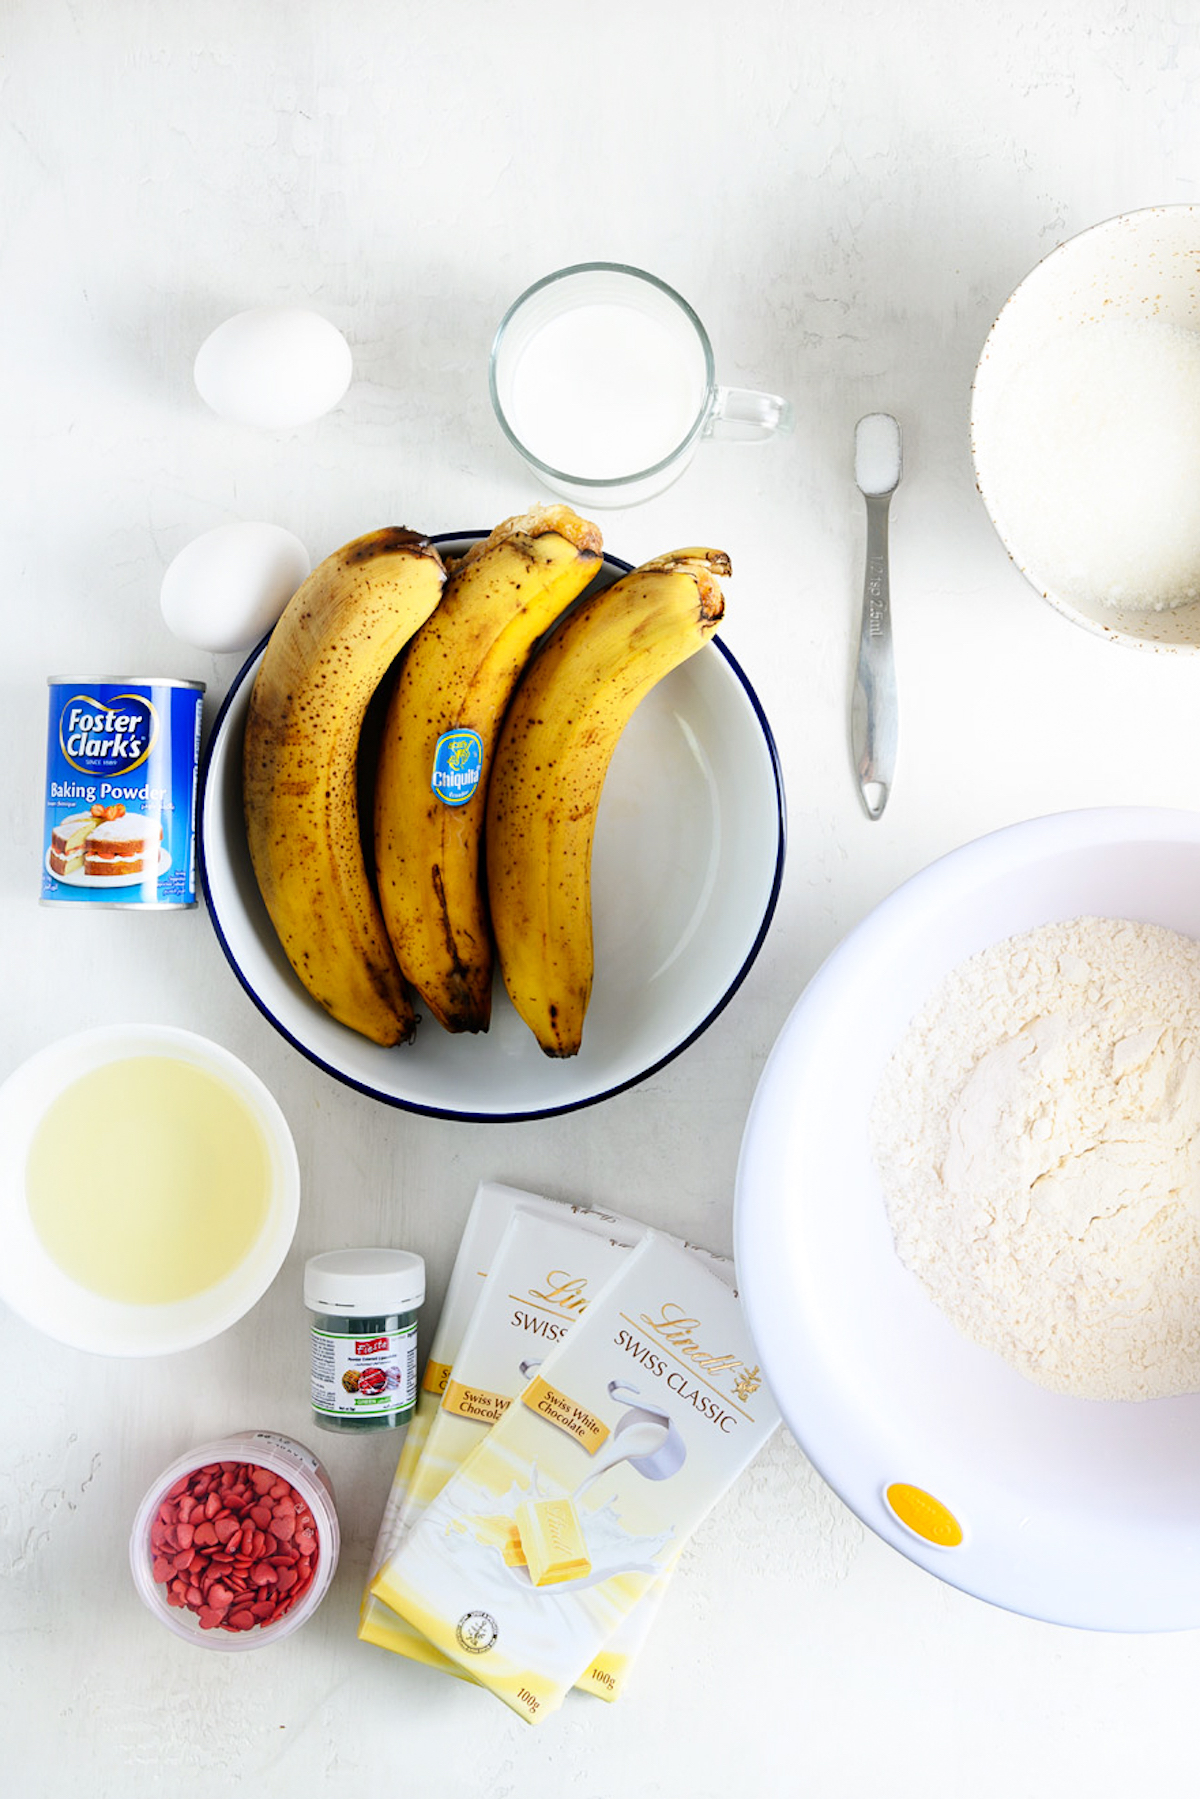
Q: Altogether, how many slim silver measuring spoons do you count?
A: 1